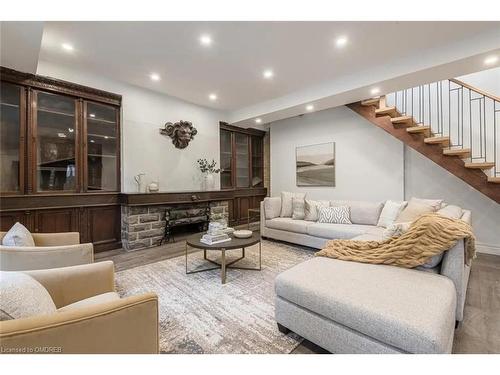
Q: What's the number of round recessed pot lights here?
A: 10